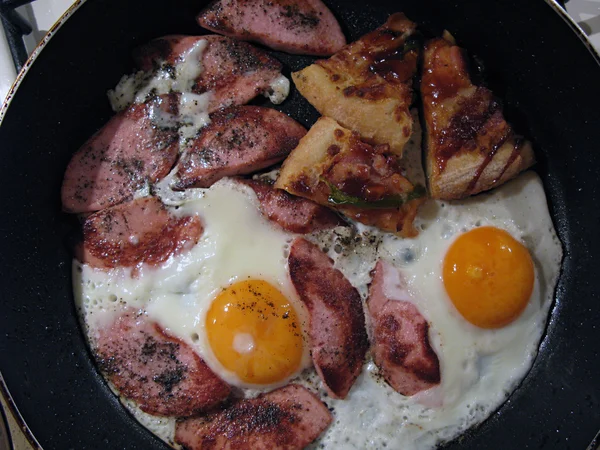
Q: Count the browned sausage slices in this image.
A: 10